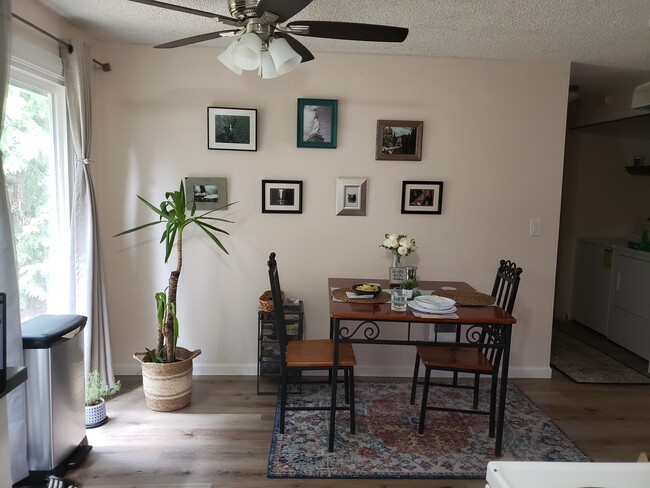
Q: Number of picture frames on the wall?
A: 7